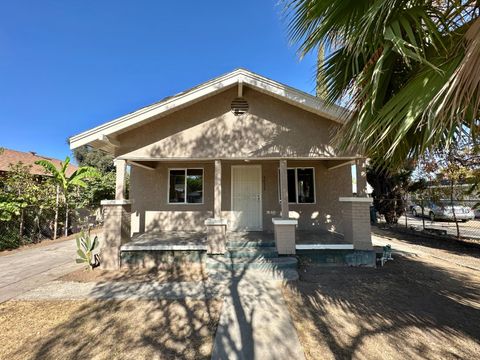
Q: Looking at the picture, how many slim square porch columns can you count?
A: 4